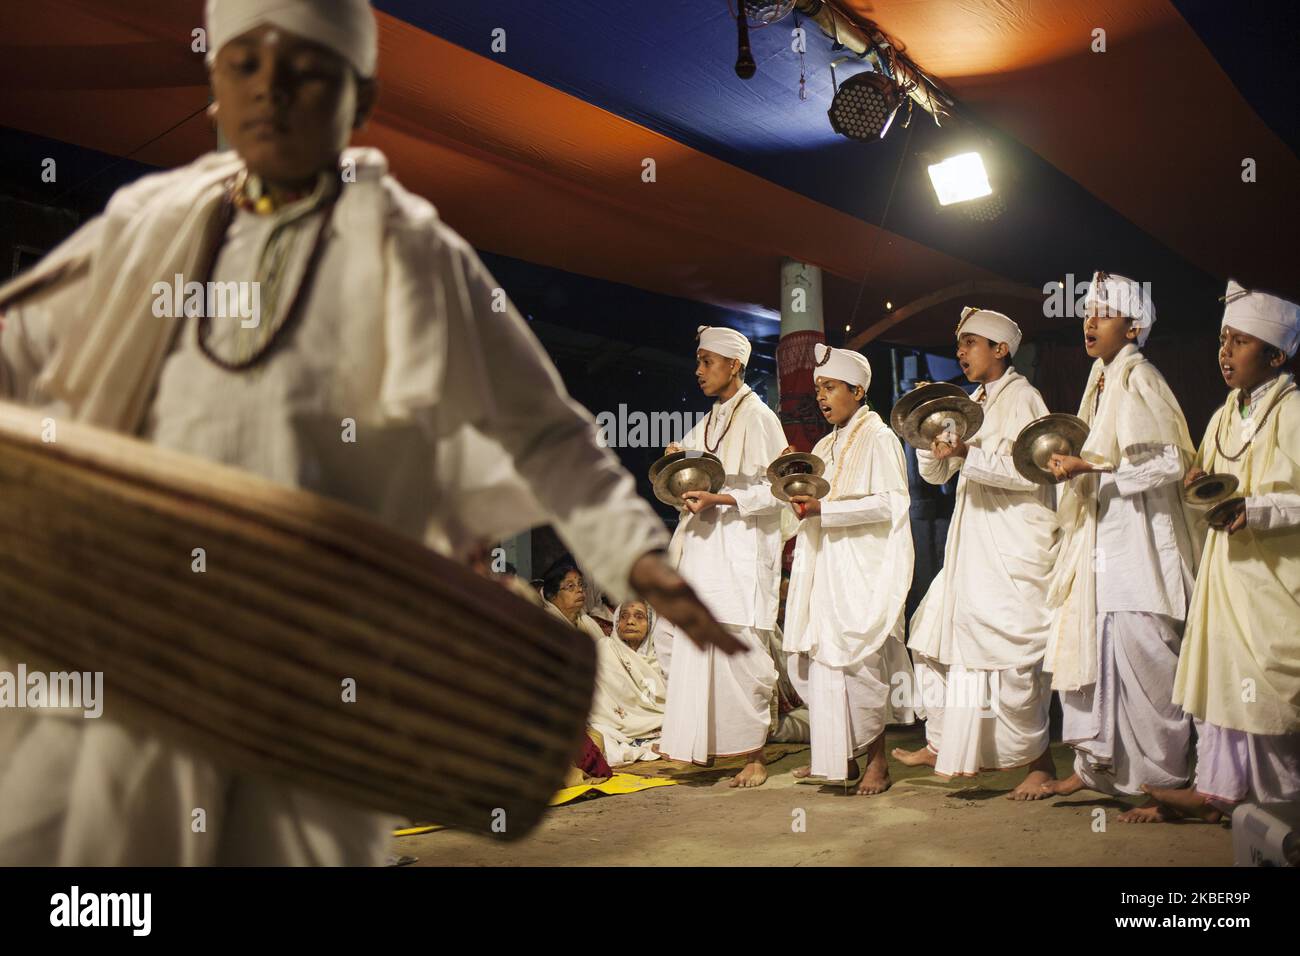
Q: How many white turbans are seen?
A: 6